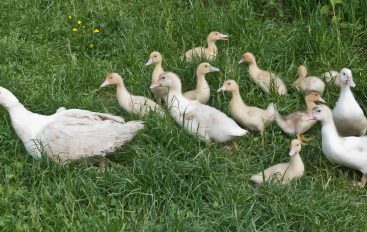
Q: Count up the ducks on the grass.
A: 14